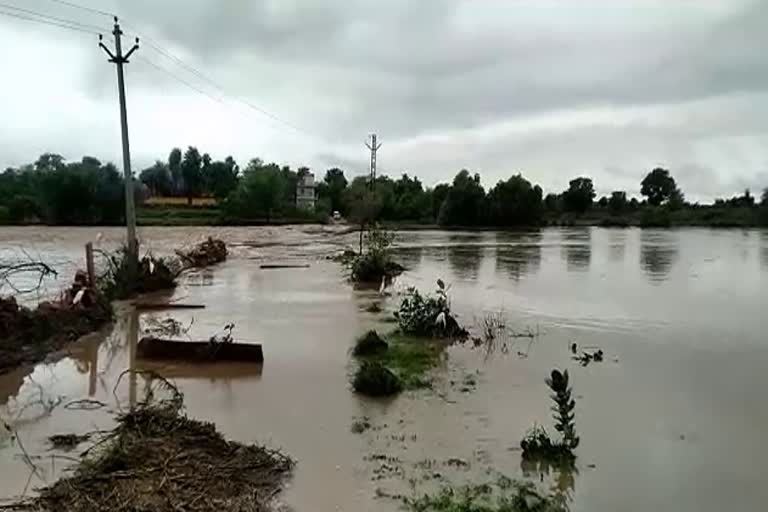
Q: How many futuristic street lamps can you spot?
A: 0